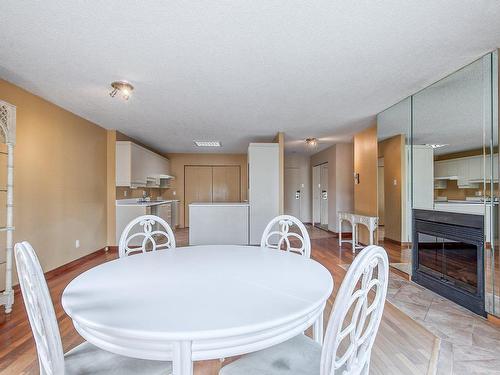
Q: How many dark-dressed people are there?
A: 0